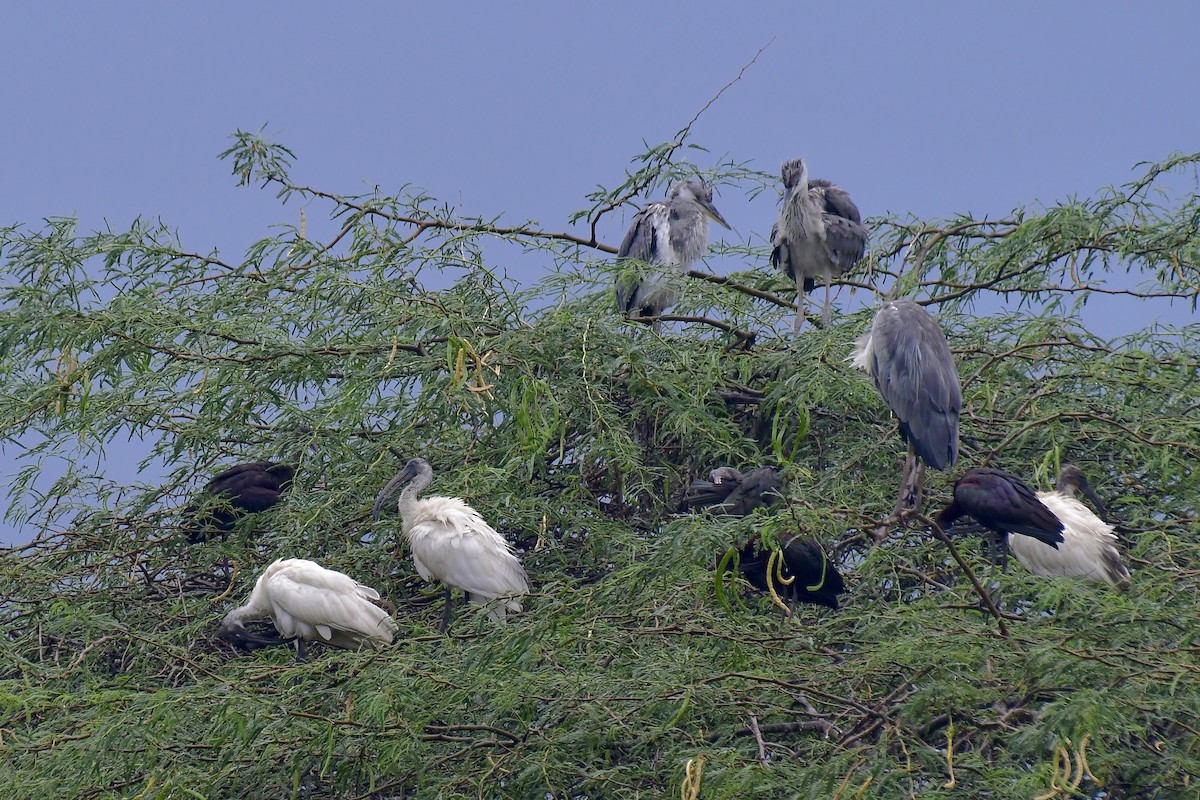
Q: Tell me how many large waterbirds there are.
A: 10